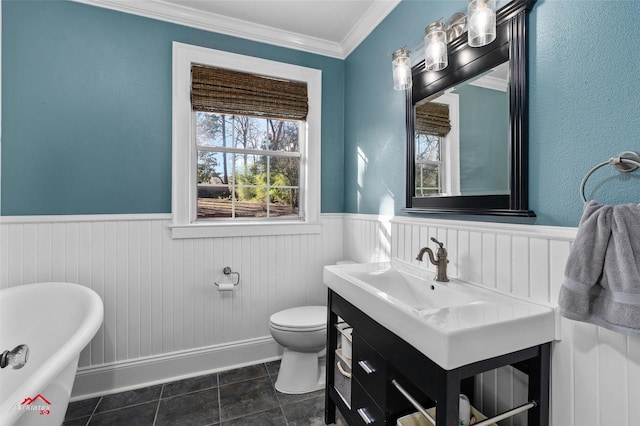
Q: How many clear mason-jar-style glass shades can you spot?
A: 3